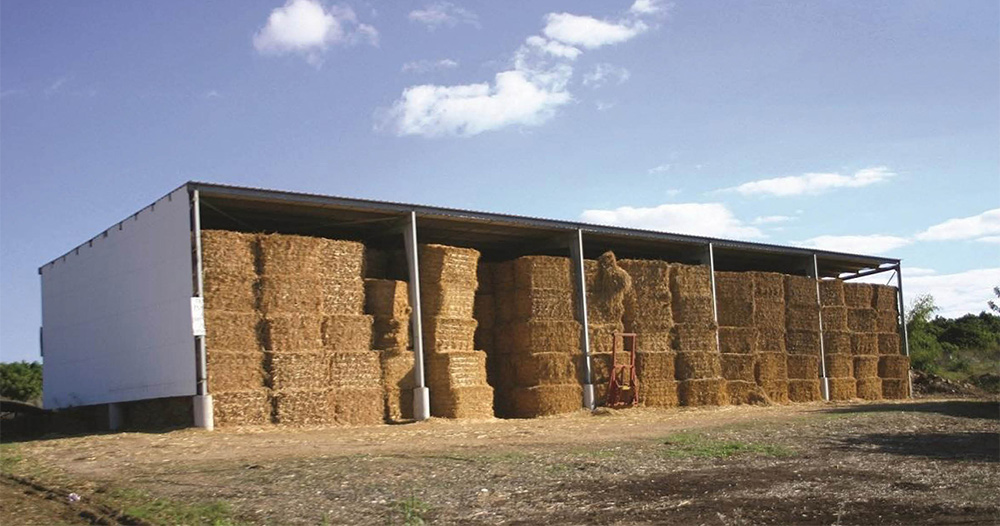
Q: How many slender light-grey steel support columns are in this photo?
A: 6